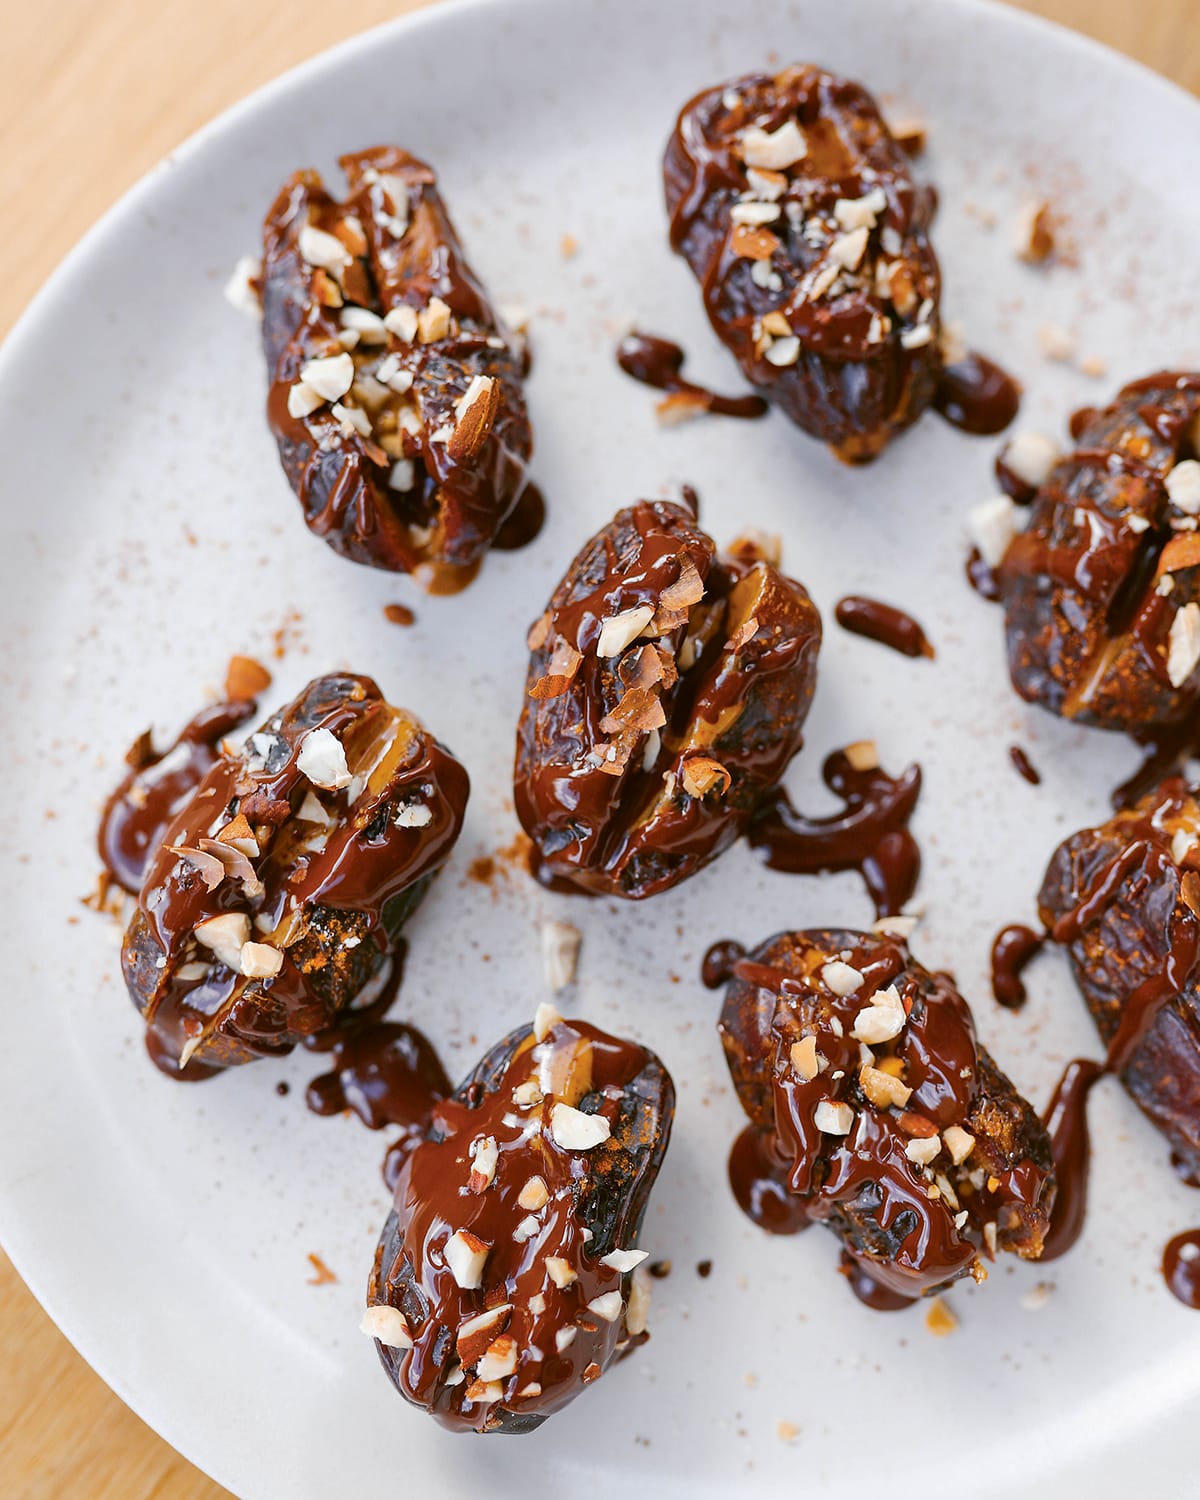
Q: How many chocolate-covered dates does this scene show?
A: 8